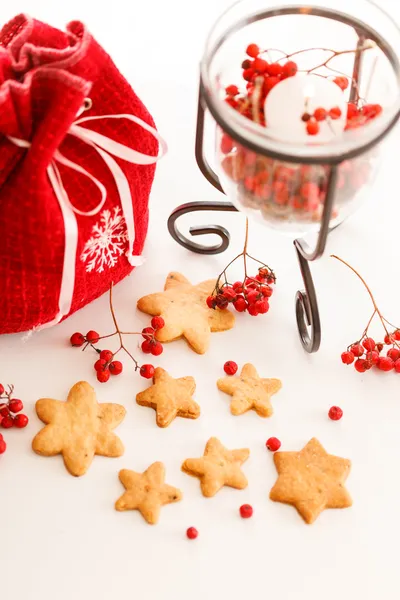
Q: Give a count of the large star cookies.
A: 3